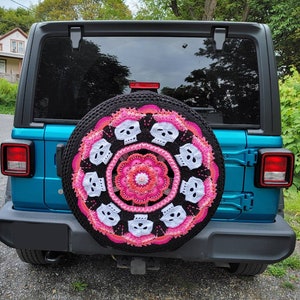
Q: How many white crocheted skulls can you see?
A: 9